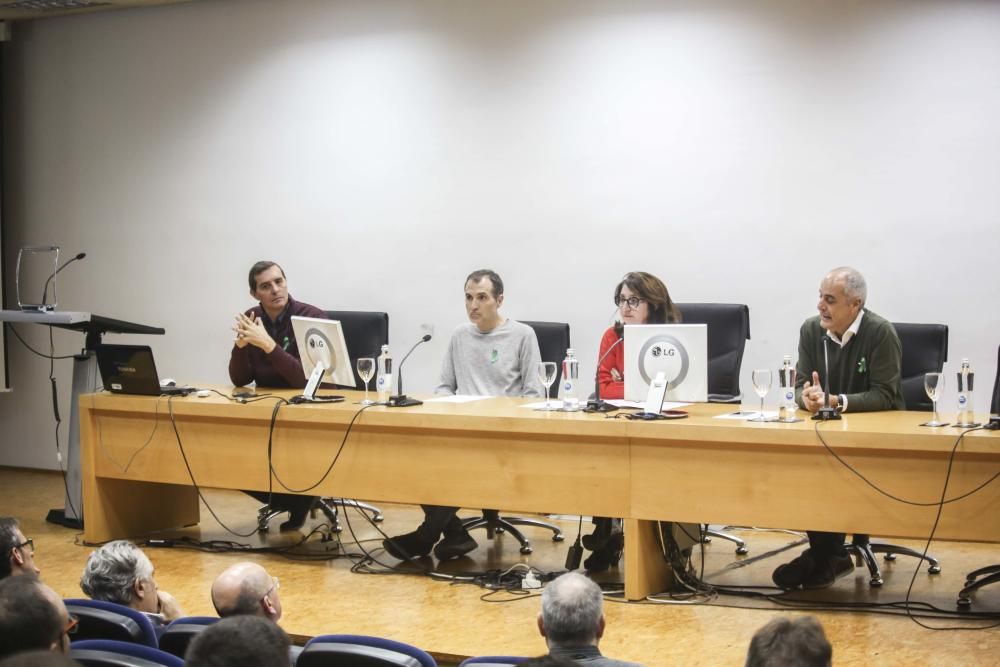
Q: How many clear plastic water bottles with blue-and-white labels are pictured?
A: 4